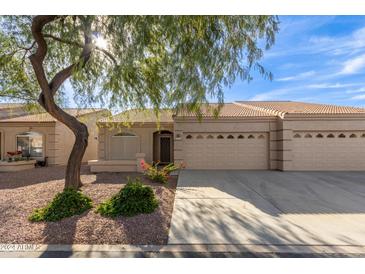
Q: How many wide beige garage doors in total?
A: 2